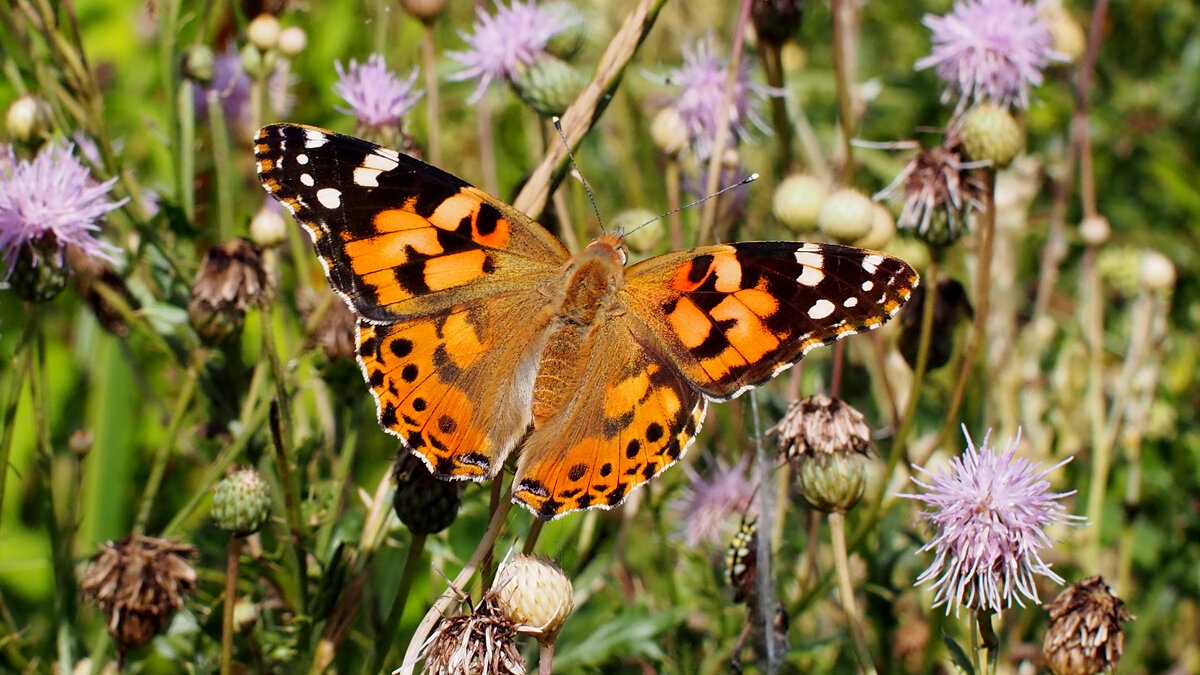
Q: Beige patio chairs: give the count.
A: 0